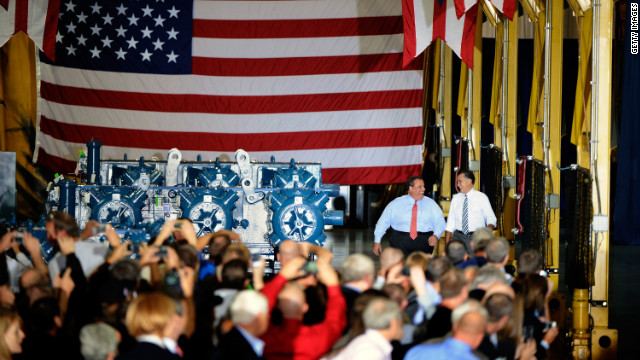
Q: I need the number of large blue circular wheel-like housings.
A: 3